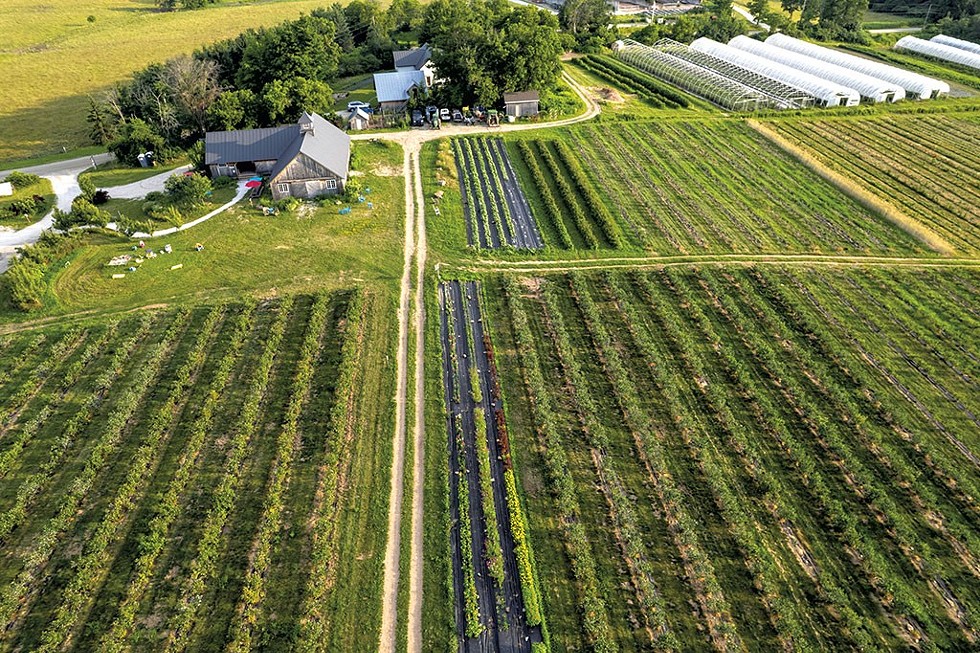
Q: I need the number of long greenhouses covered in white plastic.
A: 5